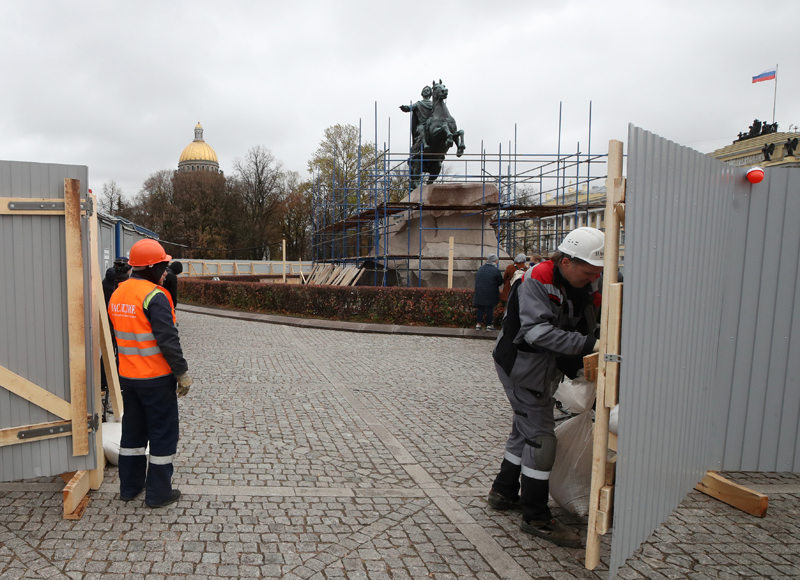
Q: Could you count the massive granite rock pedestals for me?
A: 1